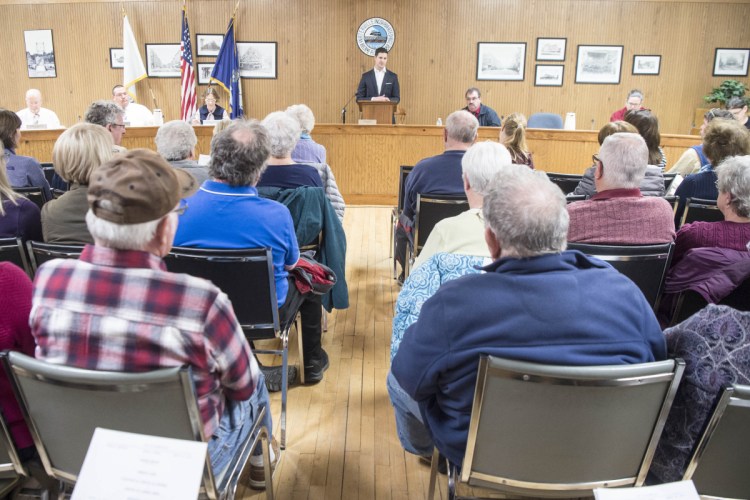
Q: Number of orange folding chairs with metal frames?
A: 0